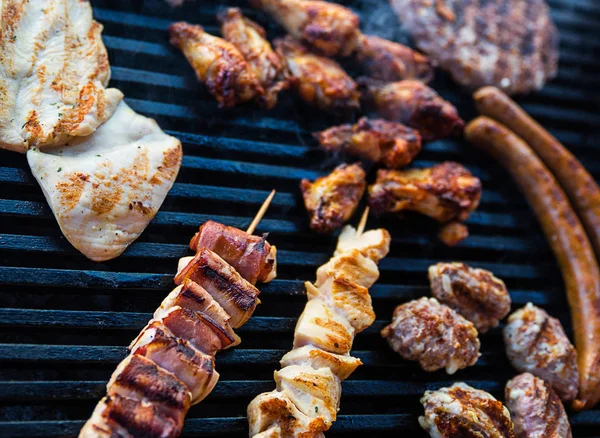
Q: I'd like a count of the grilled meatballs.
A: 5